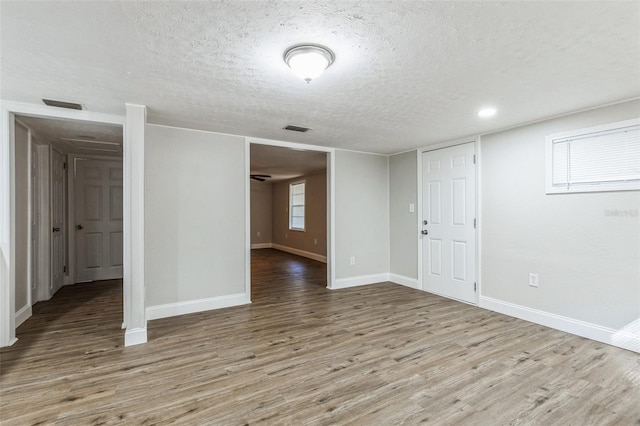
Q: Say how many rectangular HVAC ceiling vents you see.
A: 2